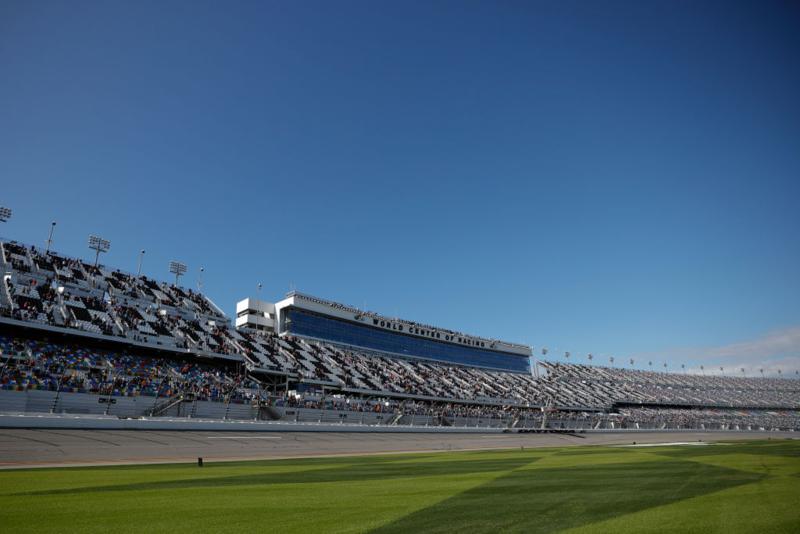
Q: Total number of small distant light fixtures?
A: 14